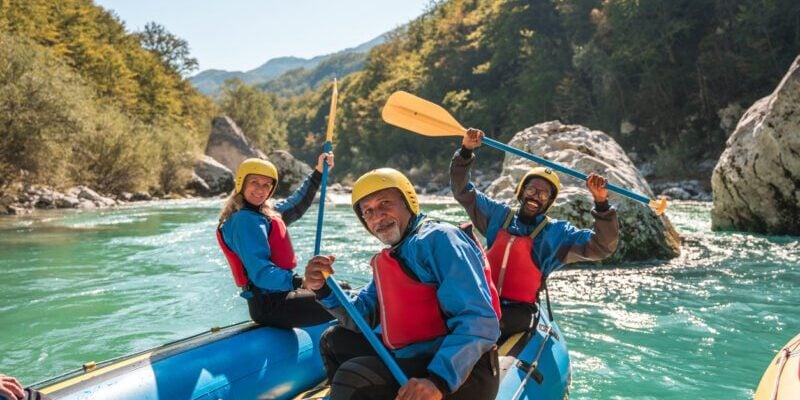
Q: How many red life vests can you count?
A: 3